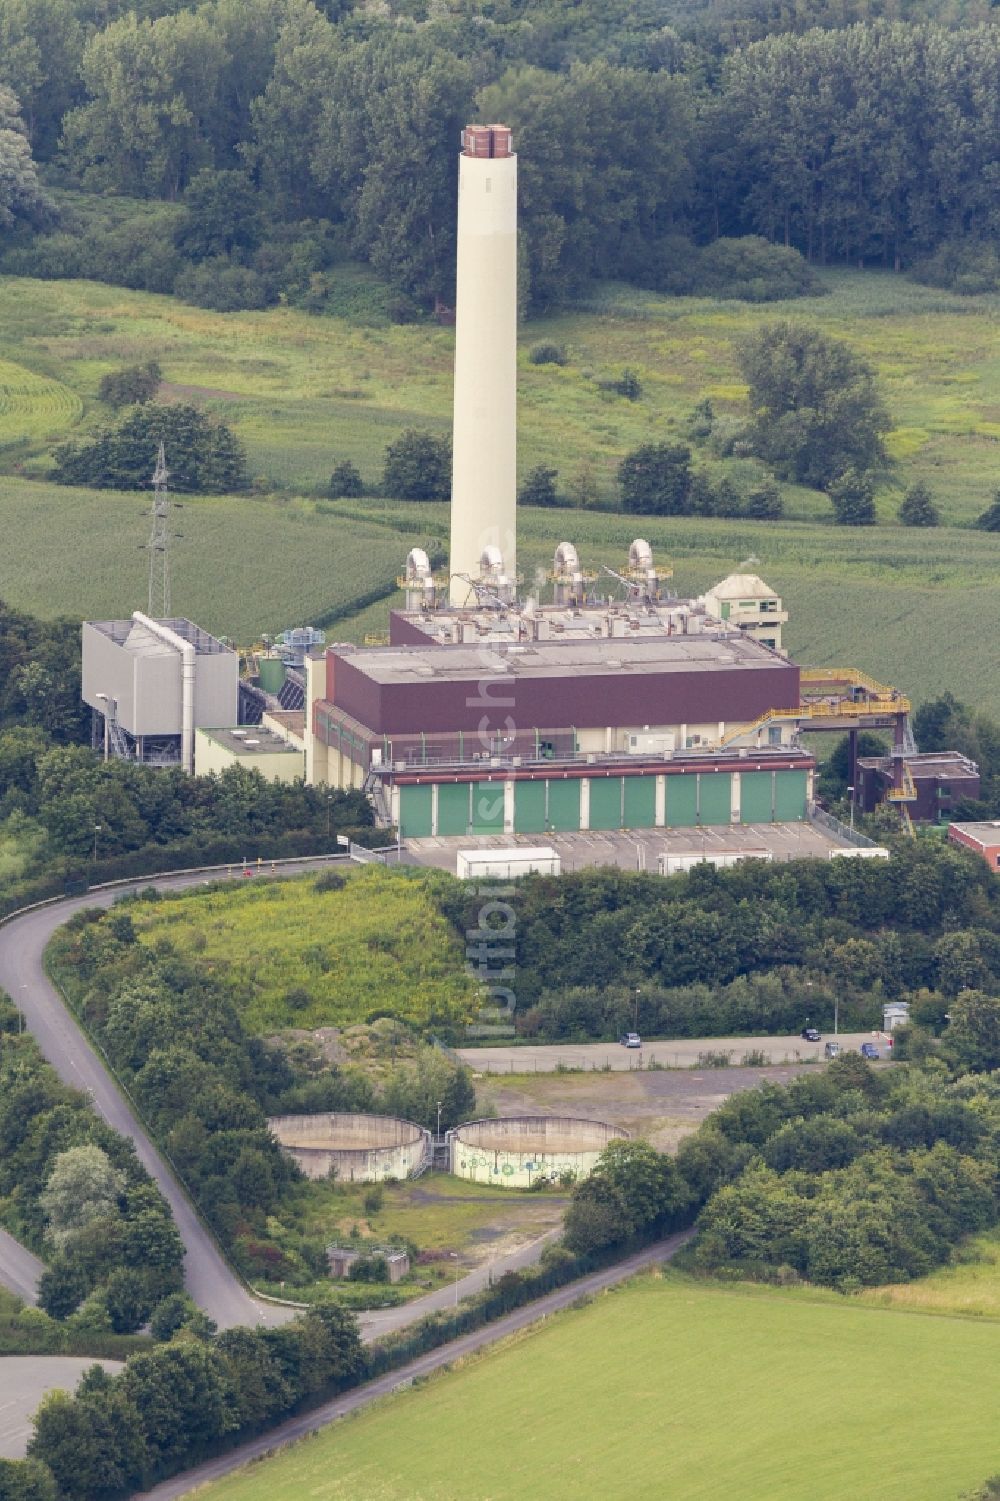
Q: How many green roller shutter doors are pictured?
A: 11